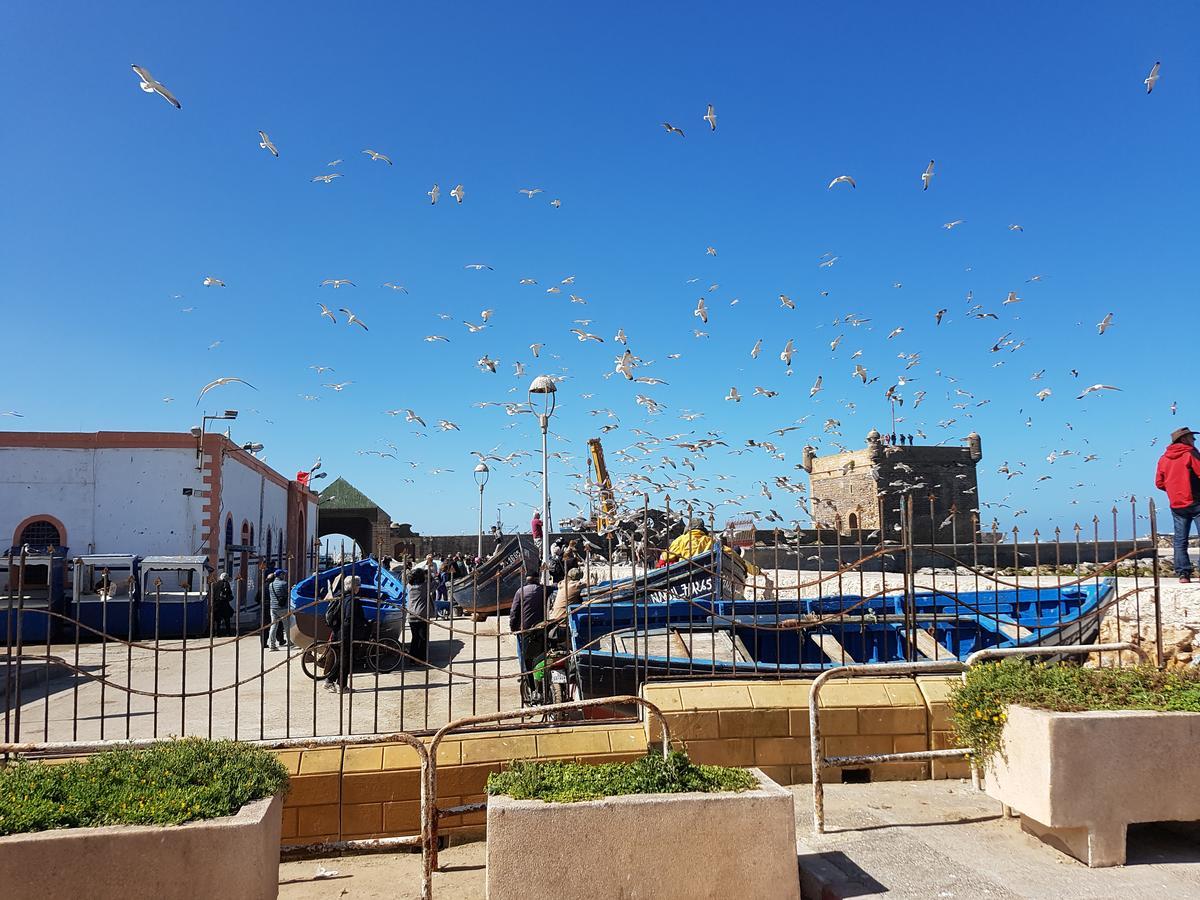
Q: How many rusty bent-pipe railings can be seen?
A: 4